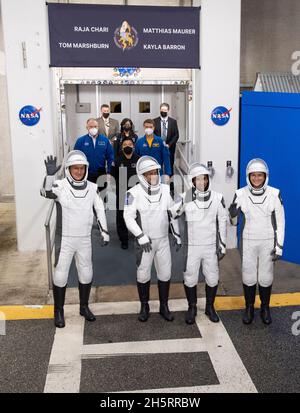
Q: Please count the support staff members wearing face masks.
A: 6